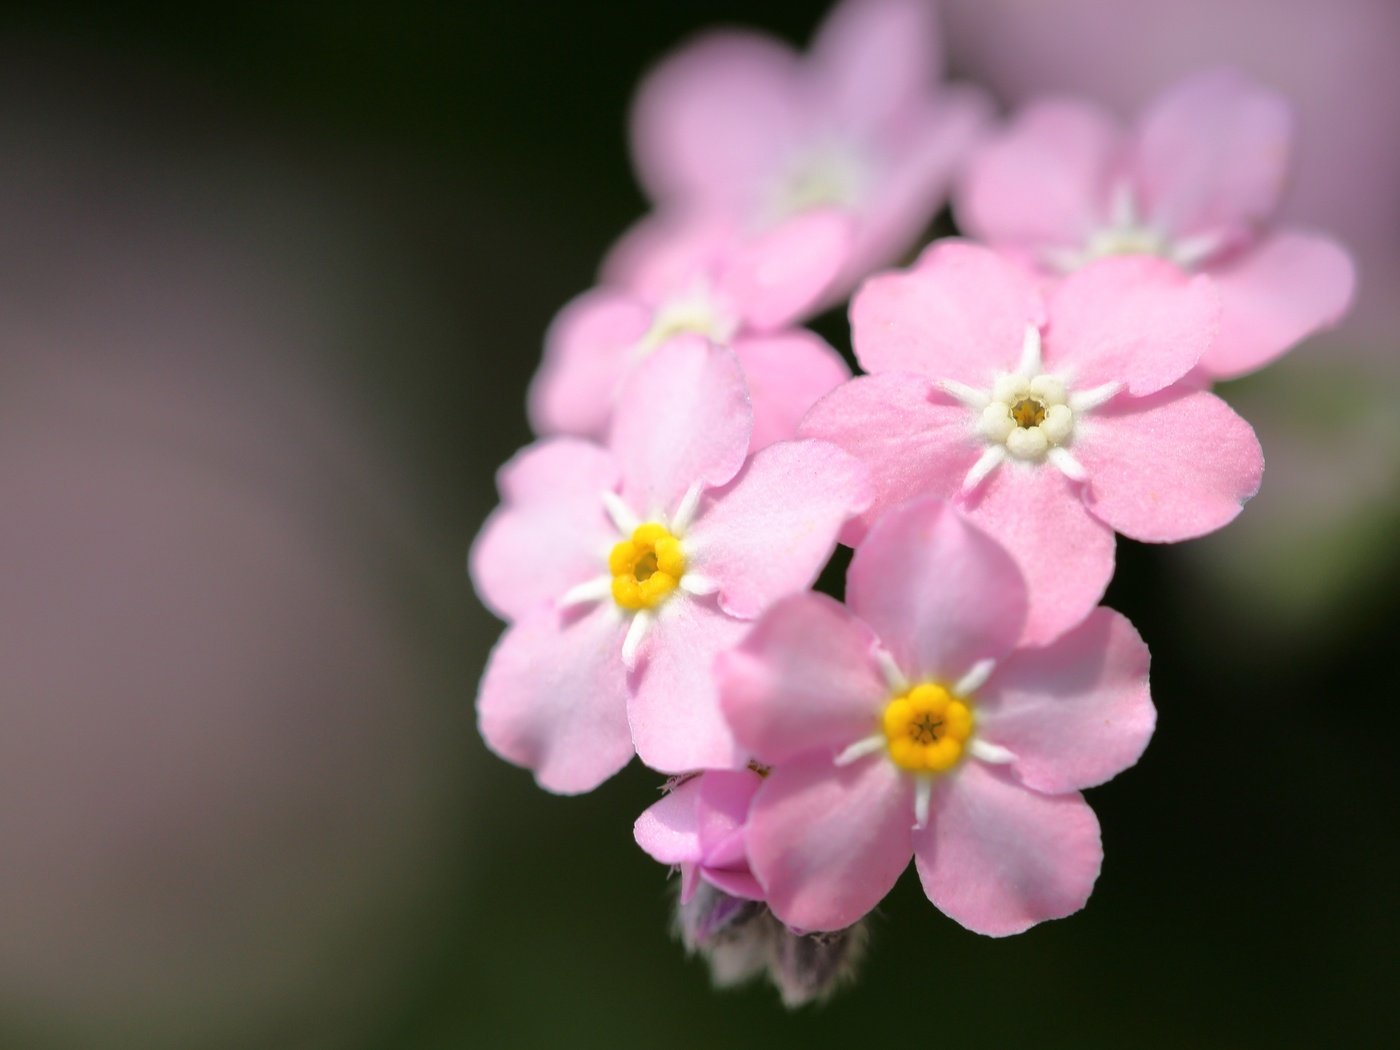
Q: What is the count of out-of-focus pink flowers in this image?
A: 3